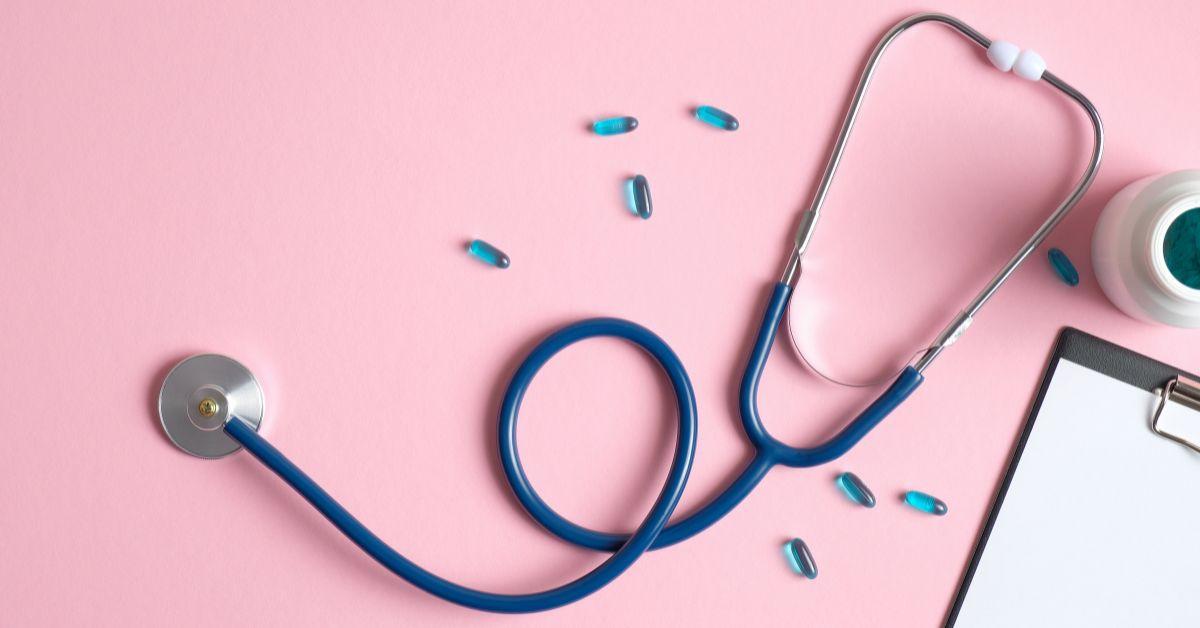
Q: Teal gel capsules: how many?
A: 8